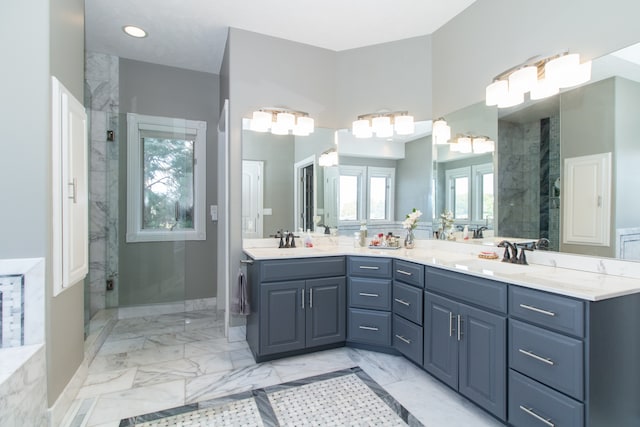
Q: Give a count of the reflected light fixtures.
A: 3